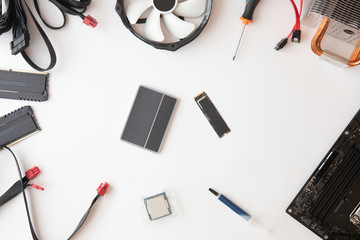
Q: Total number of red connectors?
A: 4